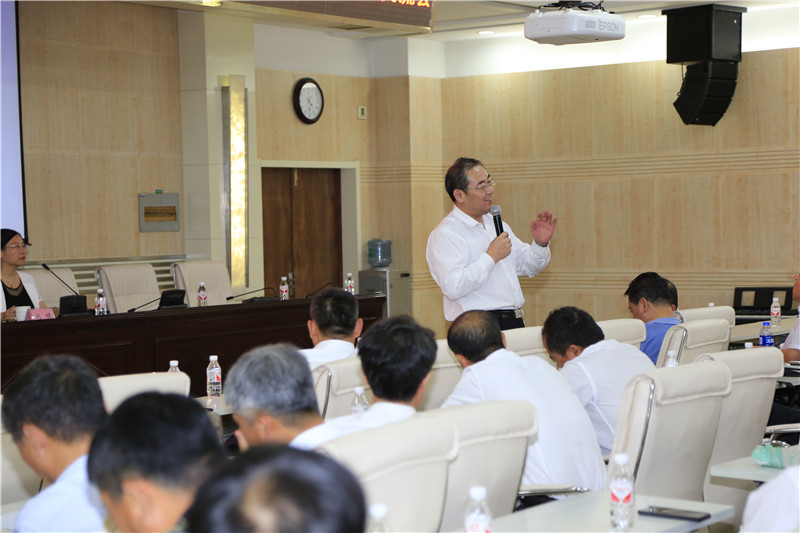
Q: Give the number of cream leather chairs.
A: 15